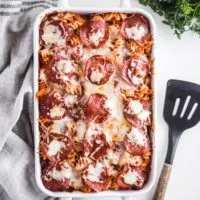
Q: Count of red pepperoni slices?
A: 15